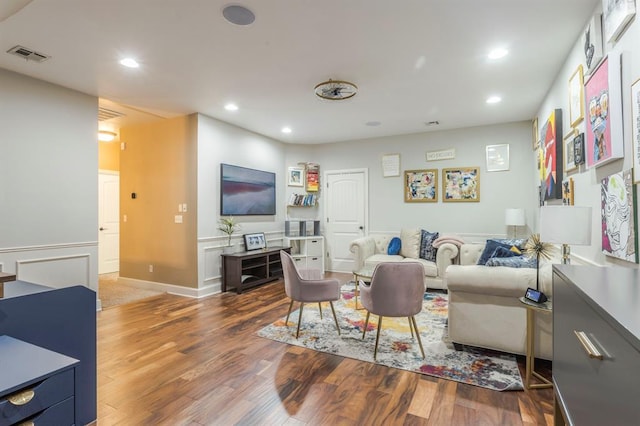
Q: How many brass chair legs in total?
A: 8